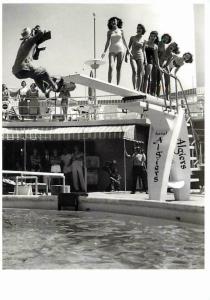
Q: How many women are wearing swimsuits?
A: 6